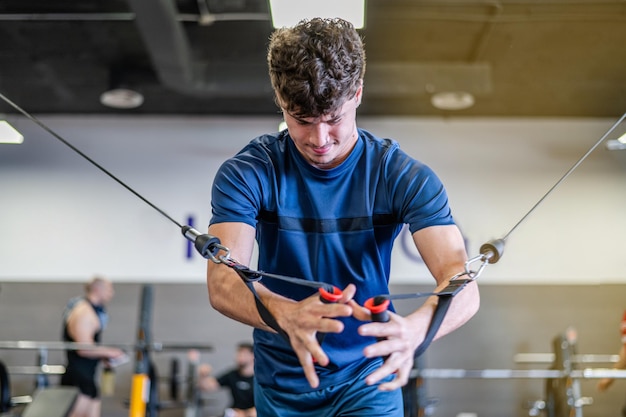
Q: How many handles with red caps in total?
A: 2